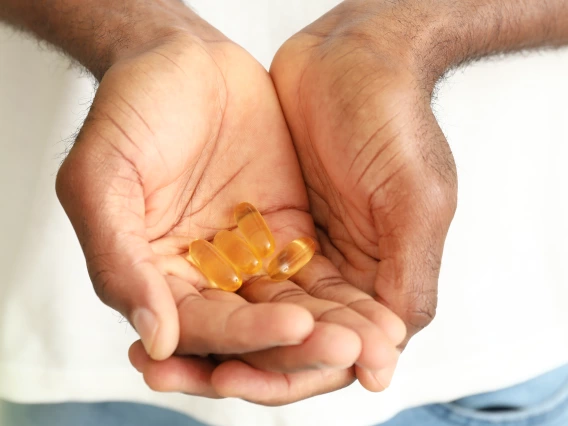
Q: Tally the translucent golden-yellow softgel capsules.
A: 4